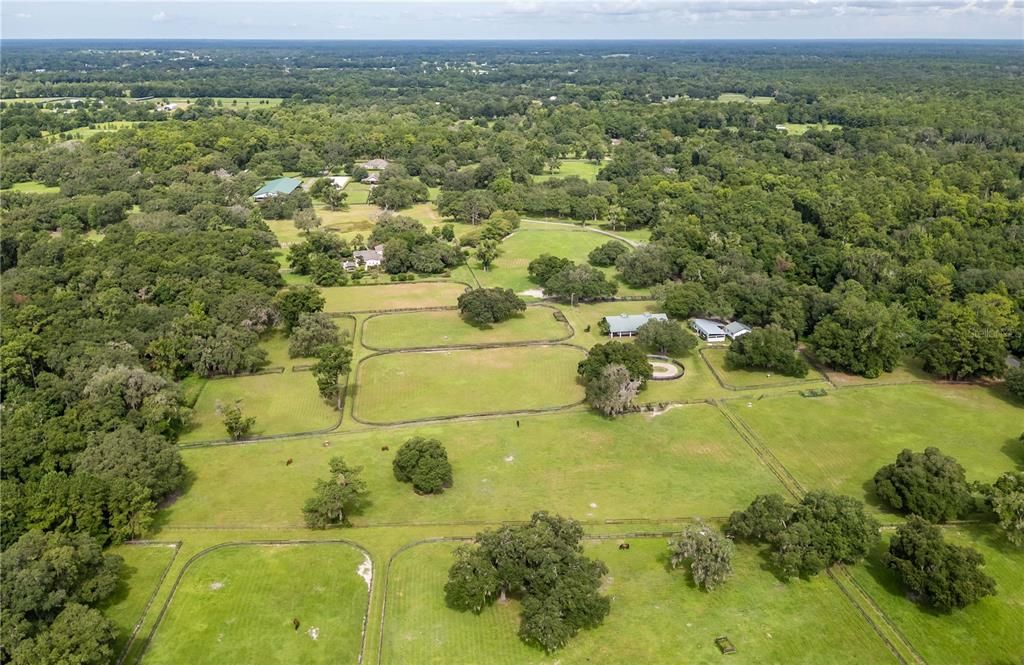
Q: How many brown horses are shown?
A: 4